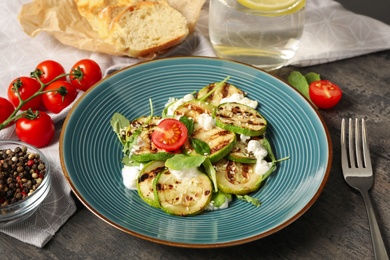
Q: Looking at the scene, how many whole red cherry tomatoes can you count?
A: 6